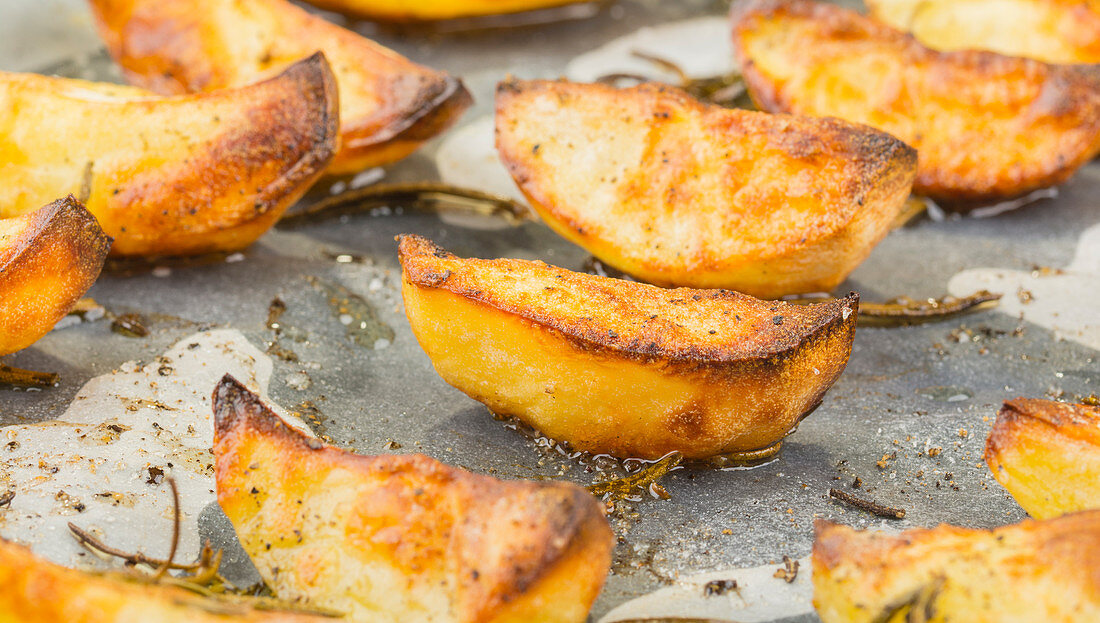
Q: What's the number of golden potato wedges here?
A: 12